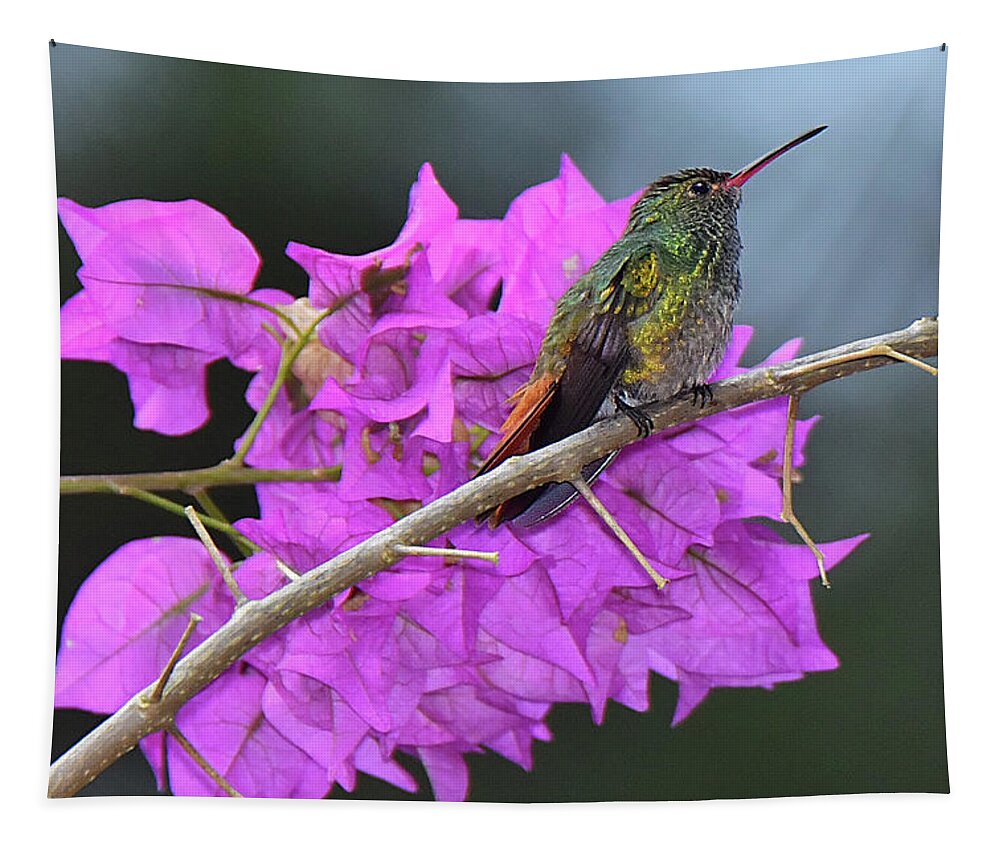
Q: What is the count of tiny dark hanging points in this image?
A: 2